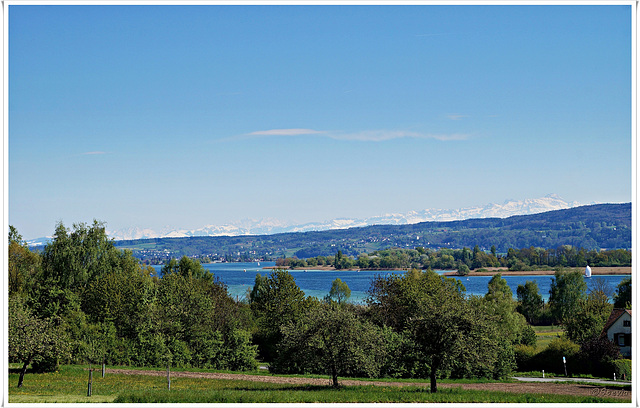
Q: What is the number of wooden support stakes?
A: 3